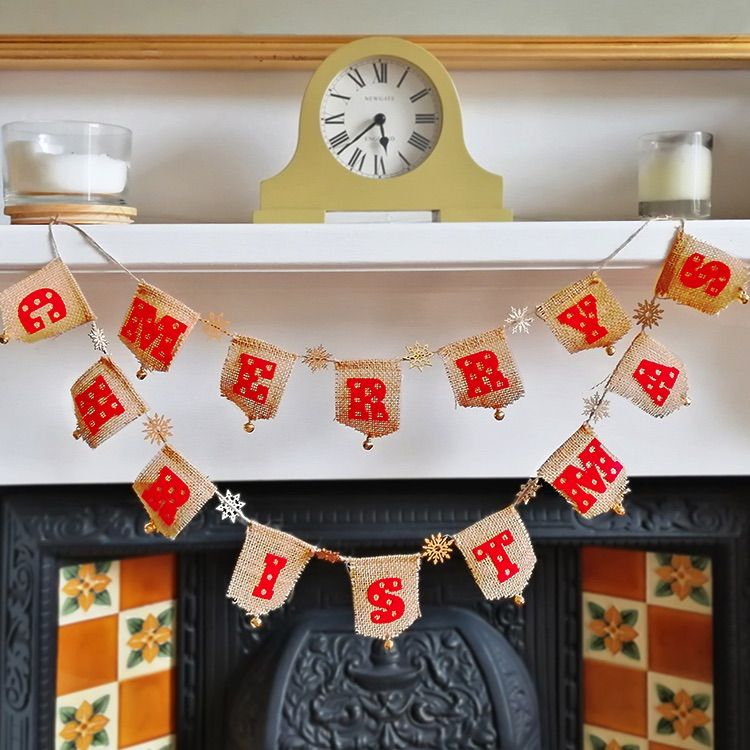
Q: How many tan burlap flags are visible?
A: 14